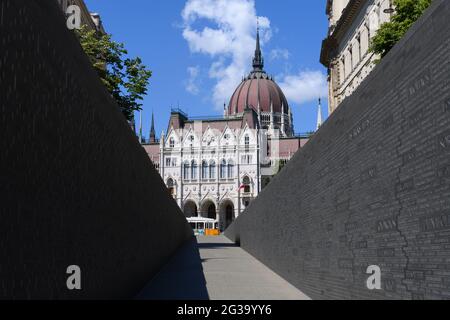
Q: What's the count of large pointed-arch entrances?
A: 3